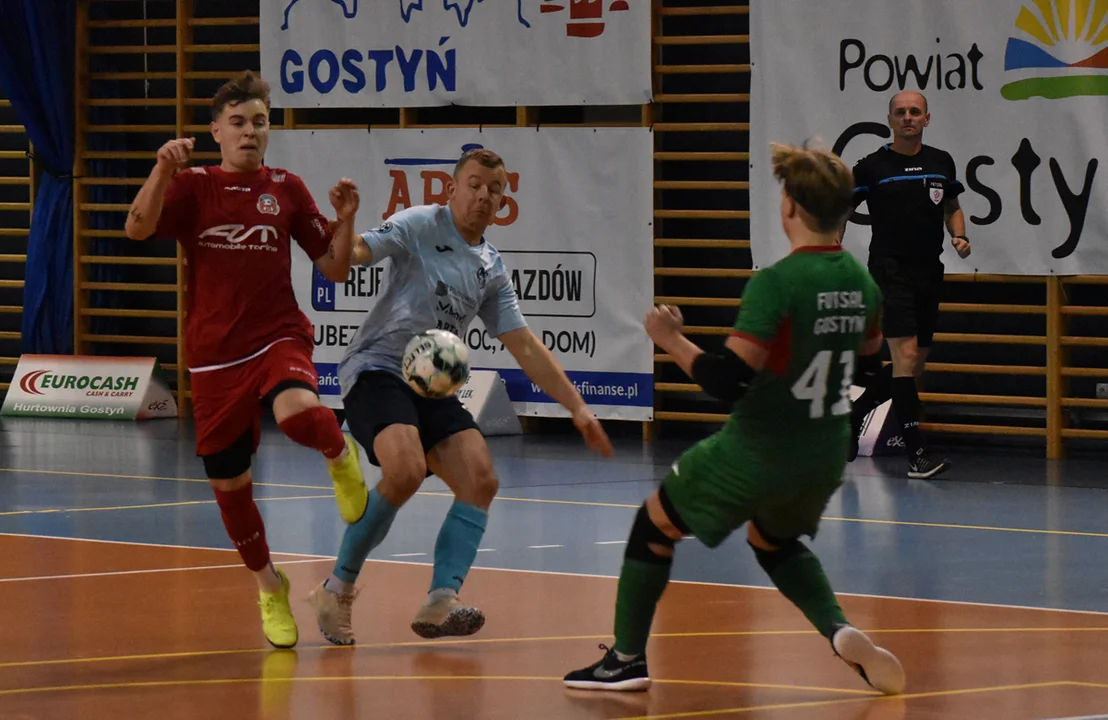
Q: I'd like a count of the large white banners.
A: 3